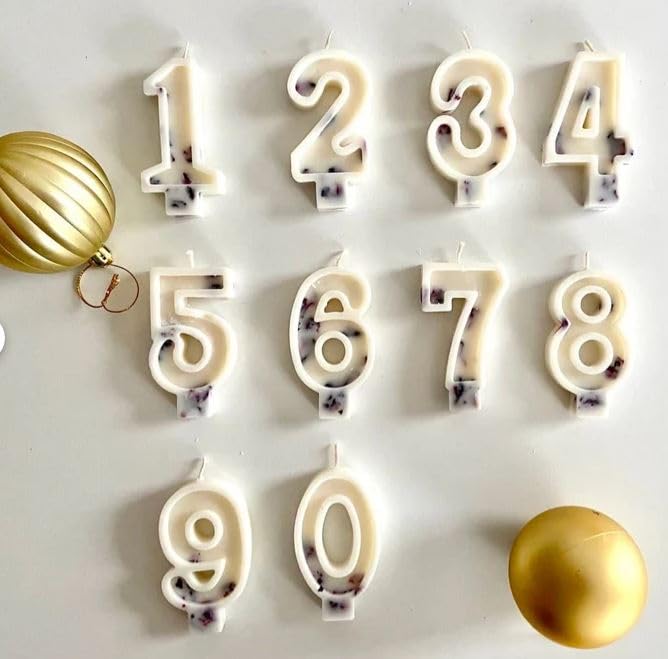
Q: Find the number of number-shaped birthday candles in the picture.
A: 10